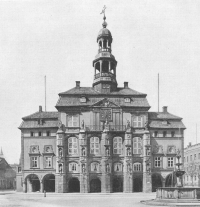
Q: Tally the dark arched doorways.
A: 8